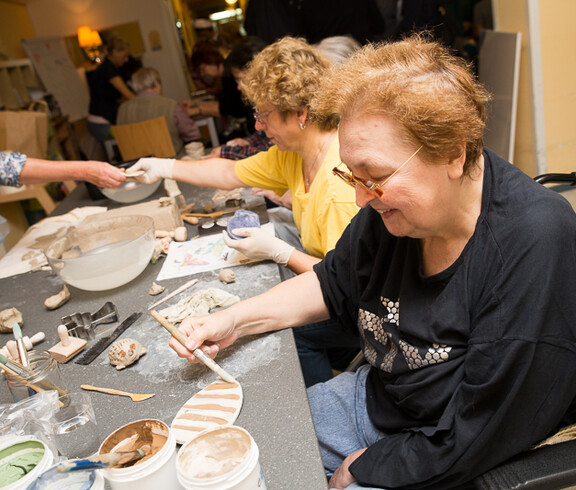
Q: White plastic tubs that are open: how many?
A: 4